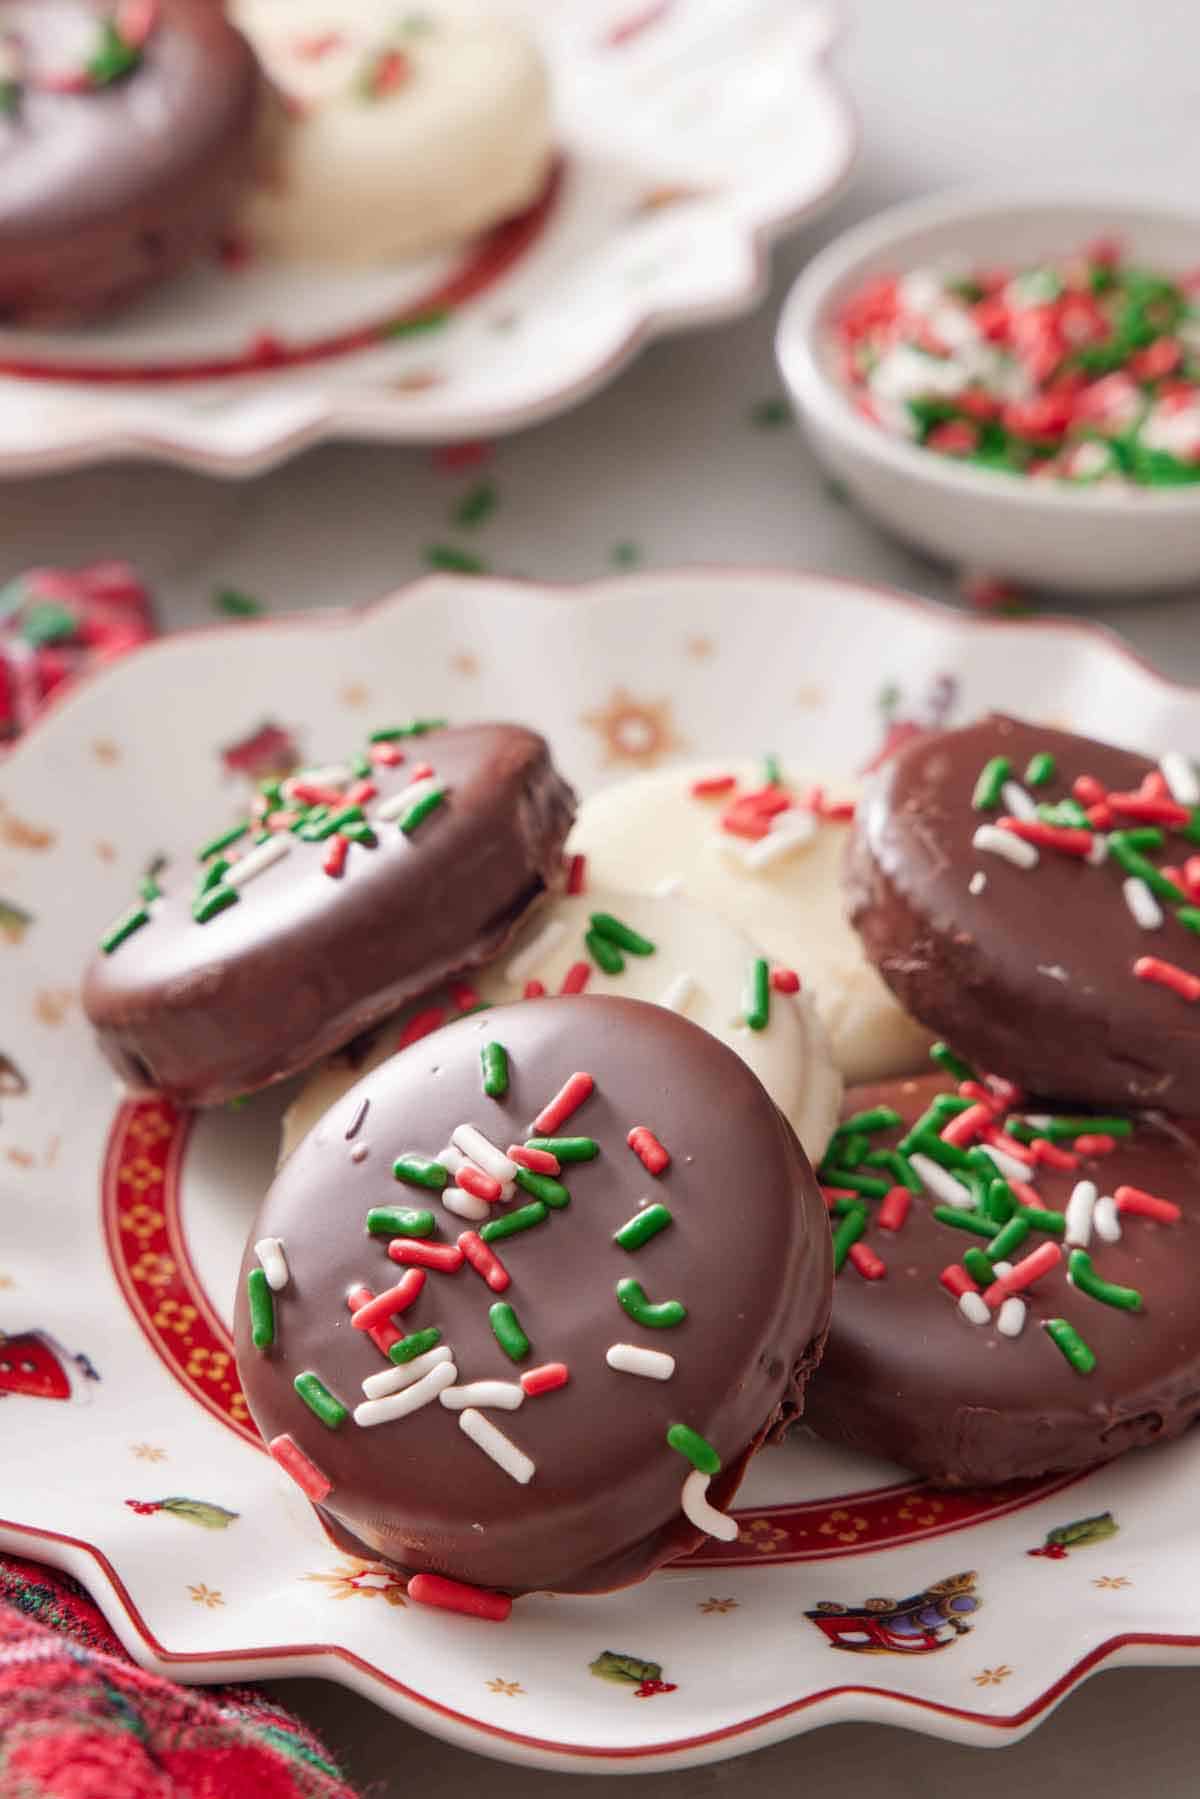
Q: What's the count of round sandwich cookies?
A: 8